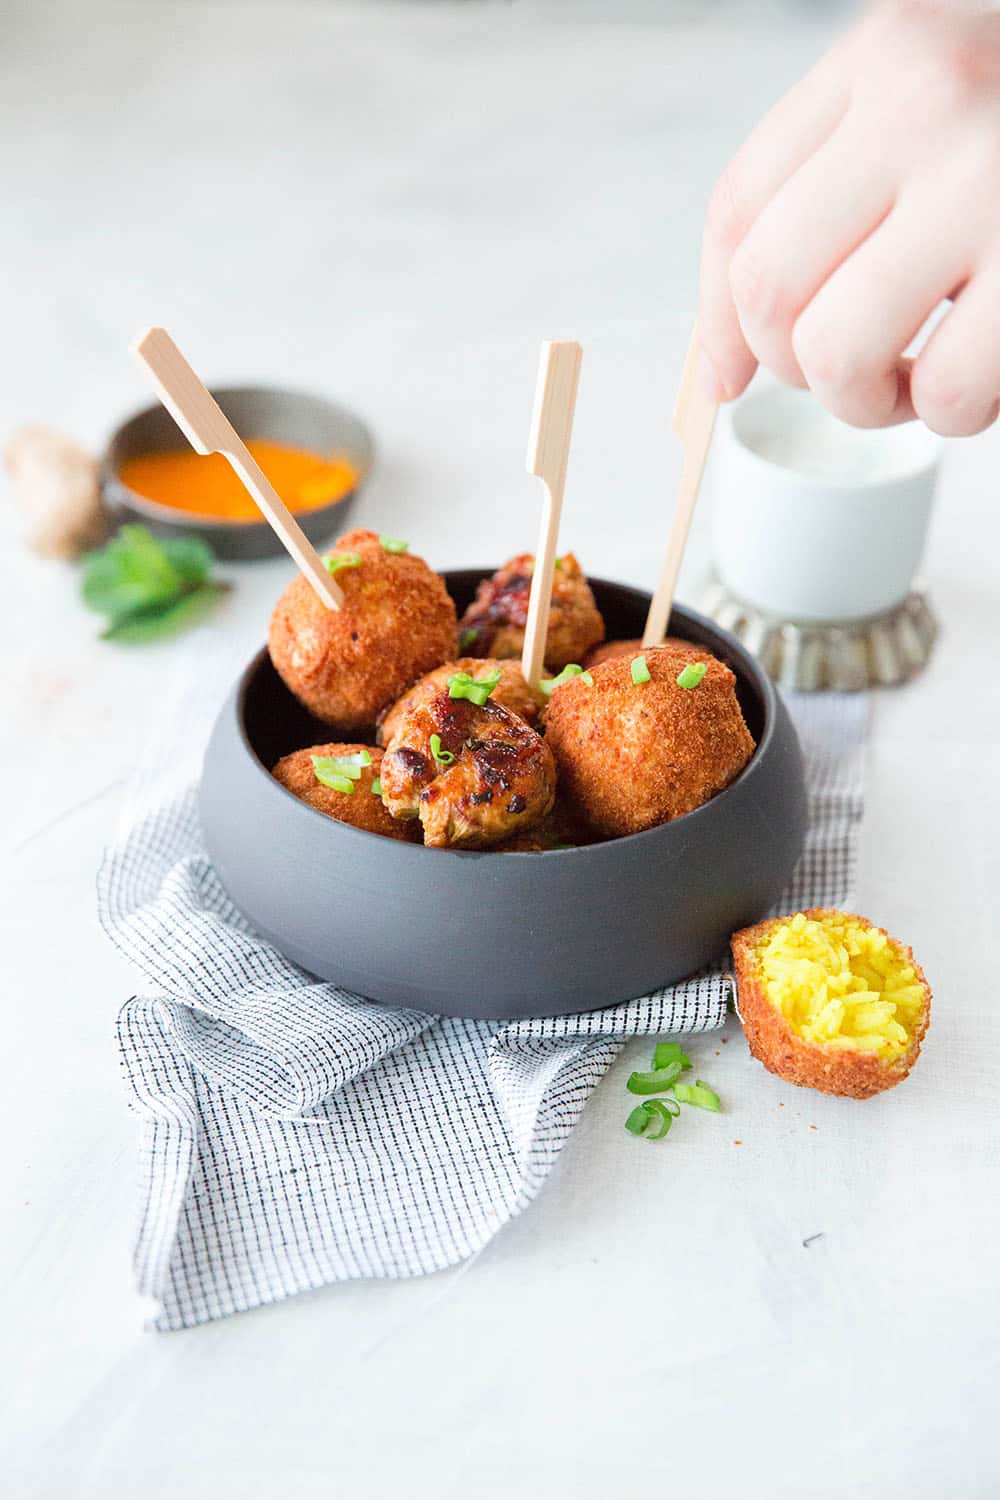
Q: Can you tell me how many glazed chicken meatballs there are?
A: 3